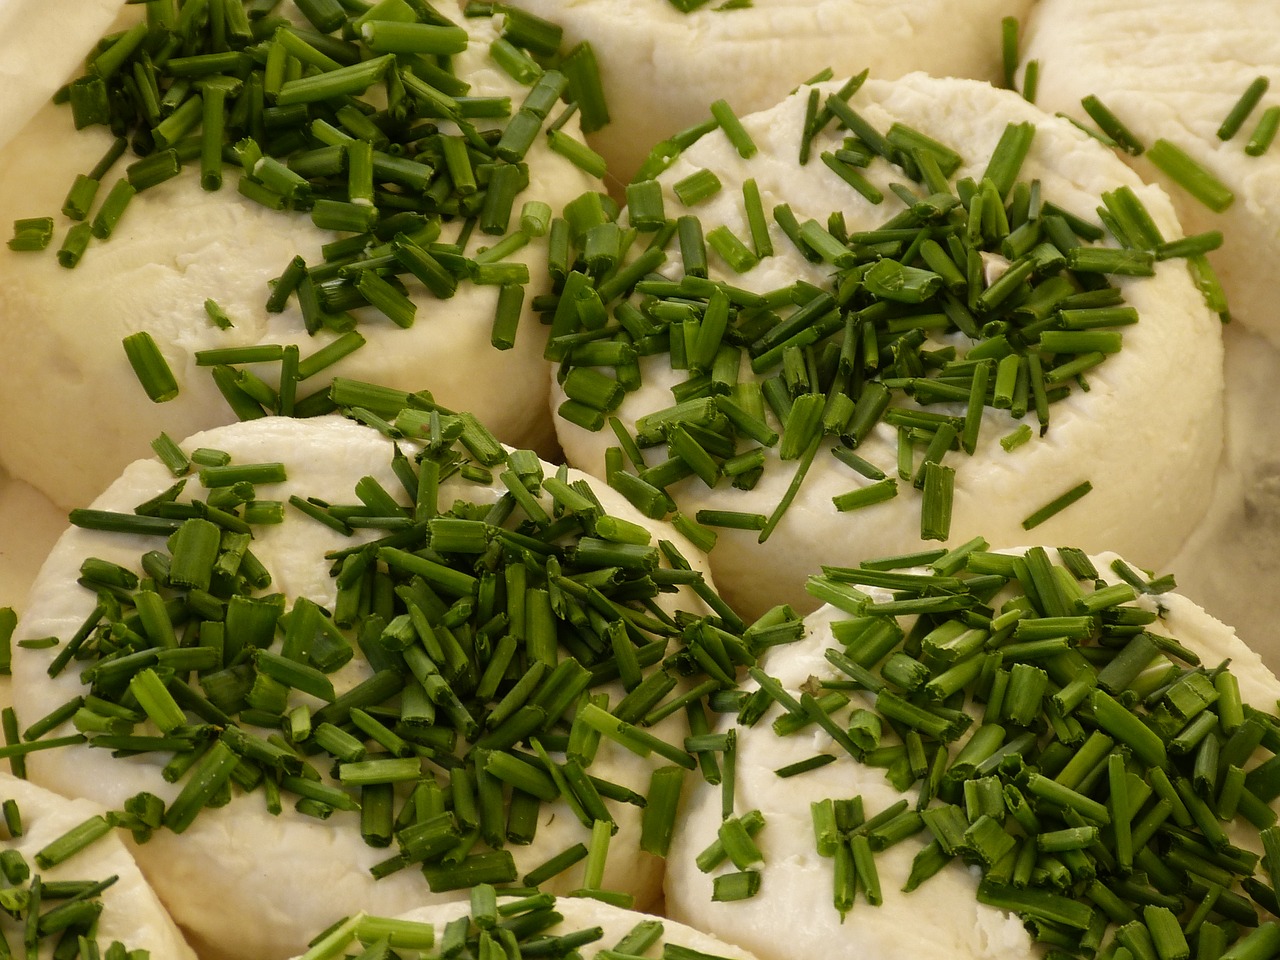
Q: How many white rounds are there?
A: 8